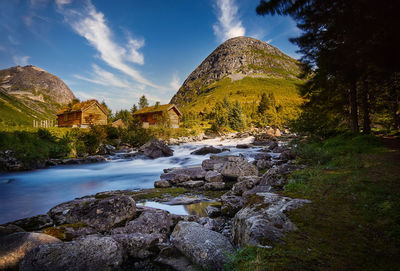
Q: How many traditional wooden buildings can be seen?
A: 2